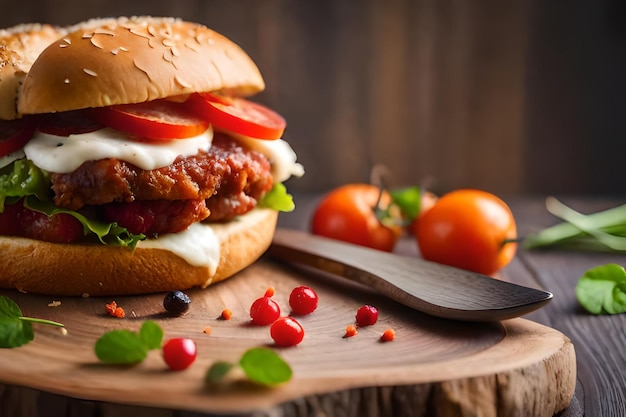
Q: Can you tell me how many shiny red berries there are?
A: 5